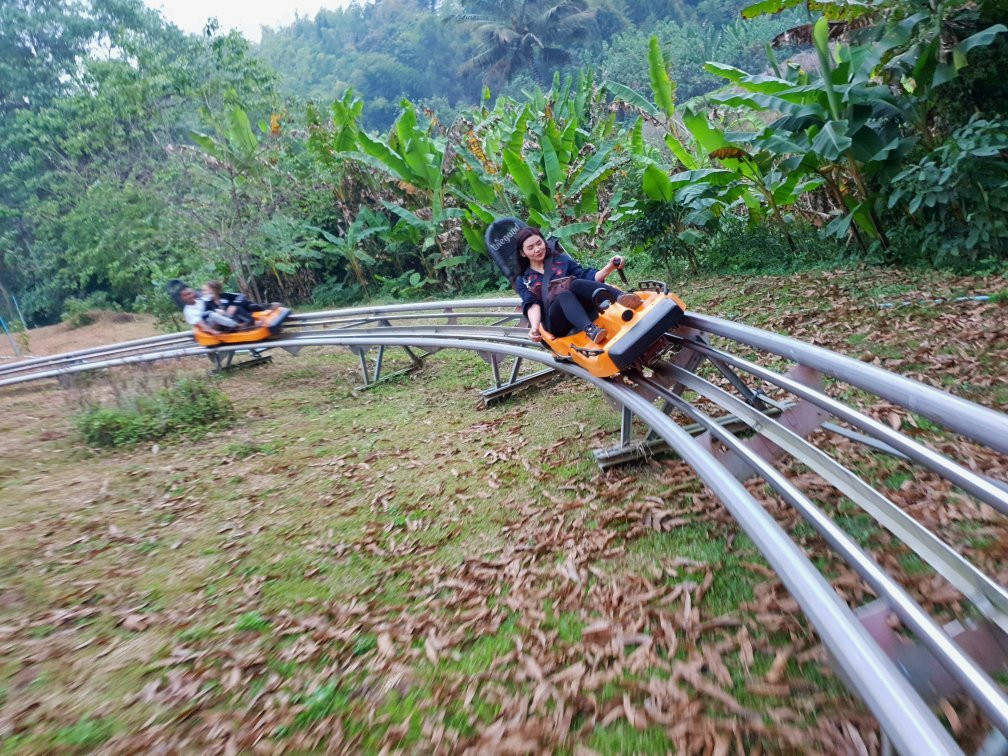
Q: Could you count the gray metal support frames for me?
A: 4